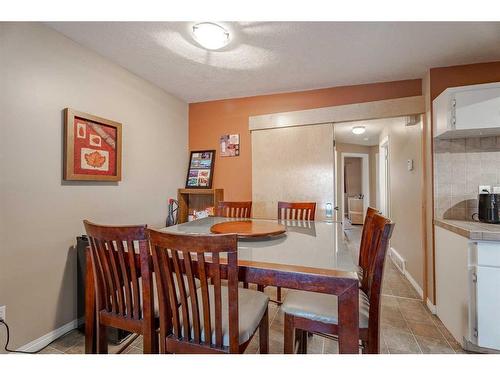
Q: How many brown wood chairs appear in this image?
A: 6